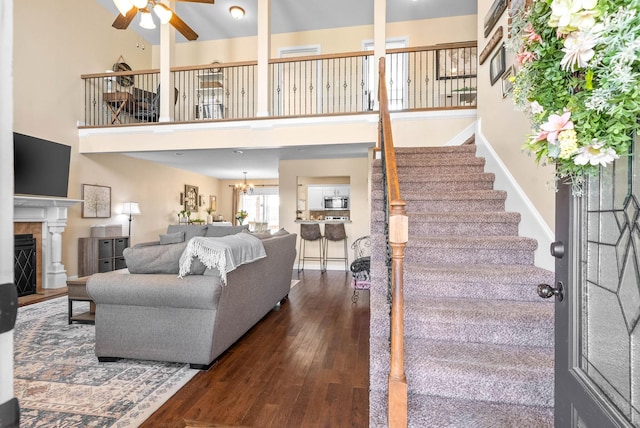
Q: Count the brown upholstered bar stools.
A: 2